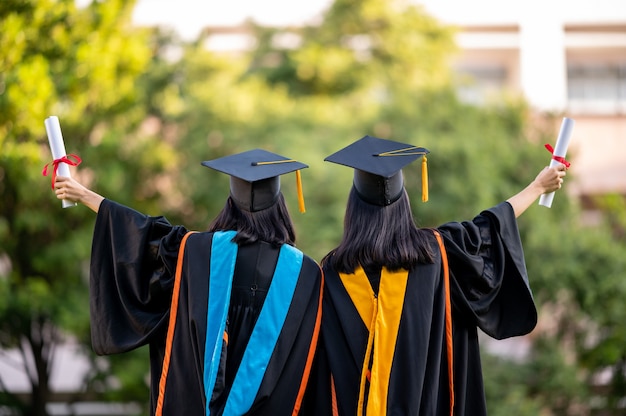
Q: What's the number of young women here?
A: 2